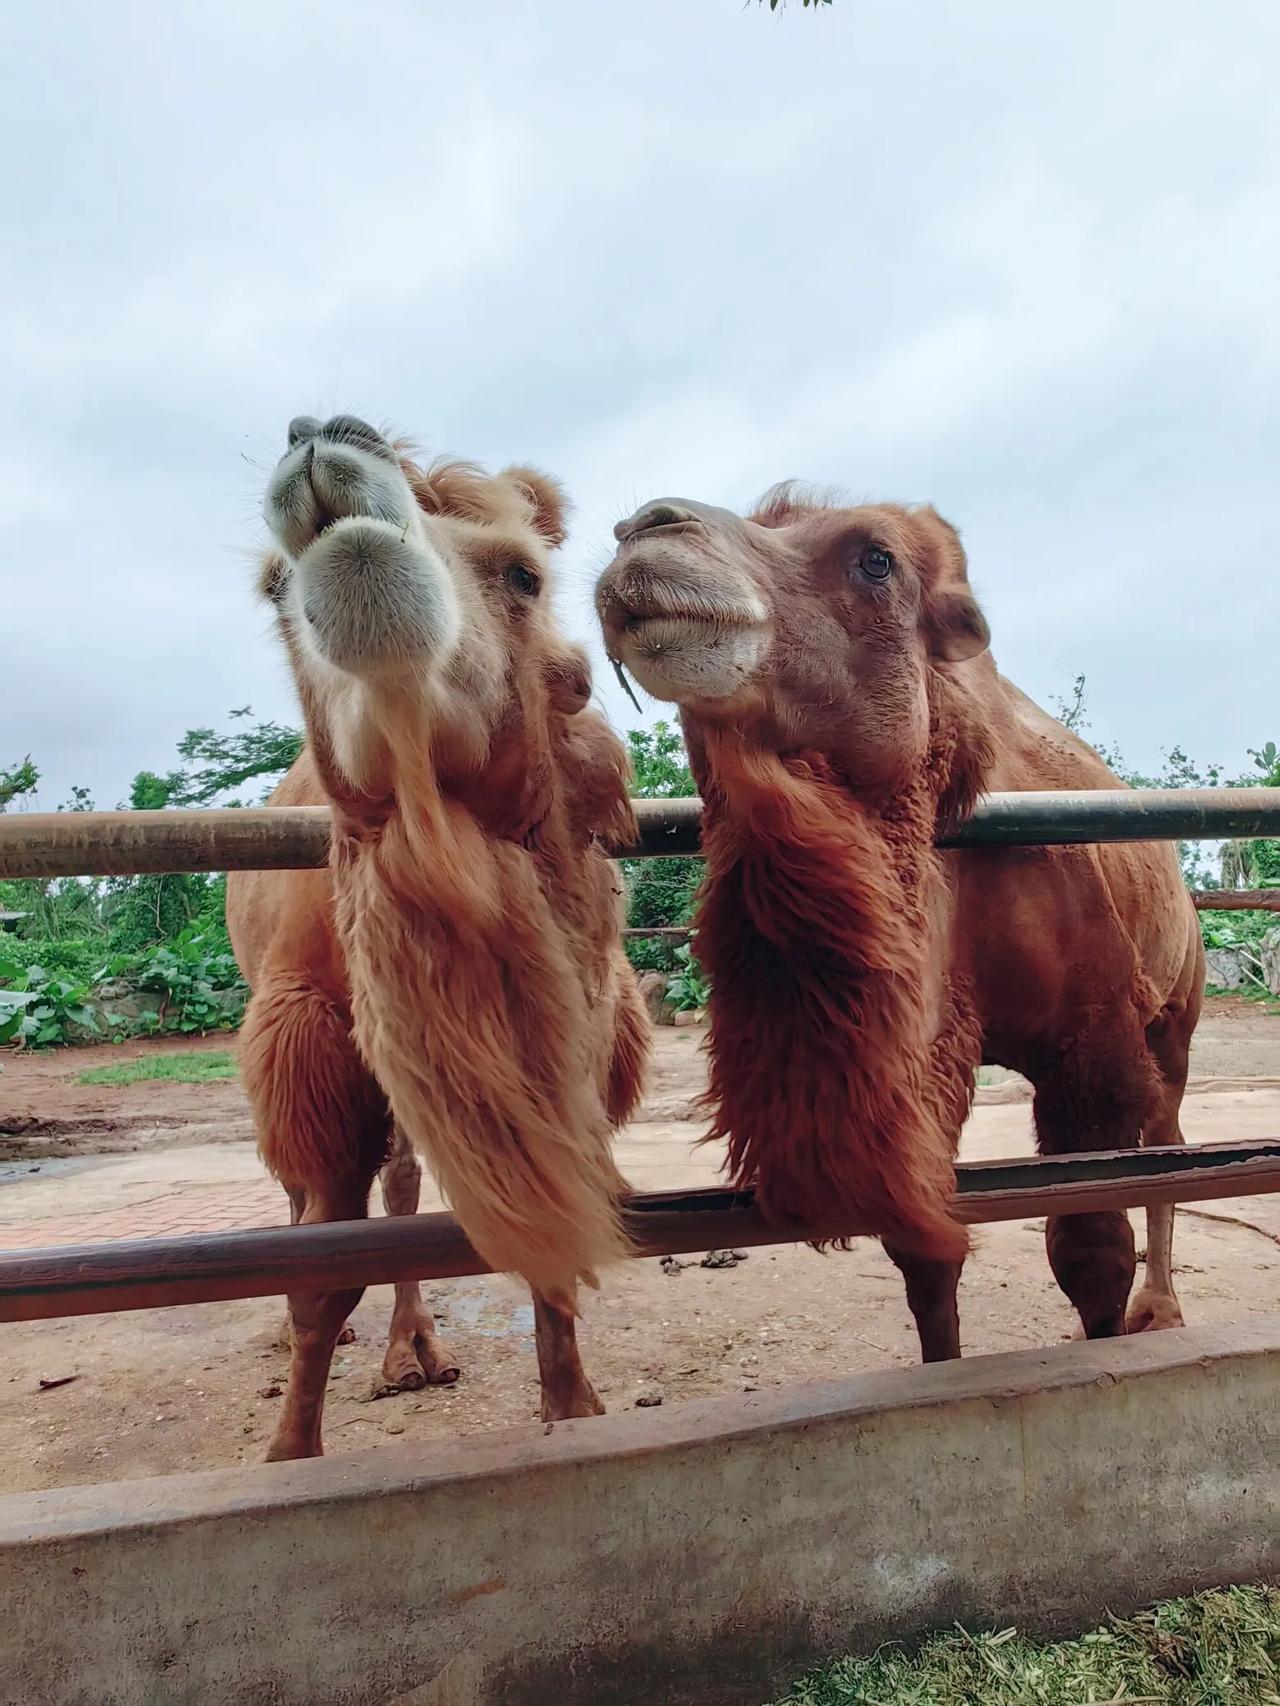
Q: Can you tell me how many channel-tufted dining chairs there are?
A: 0